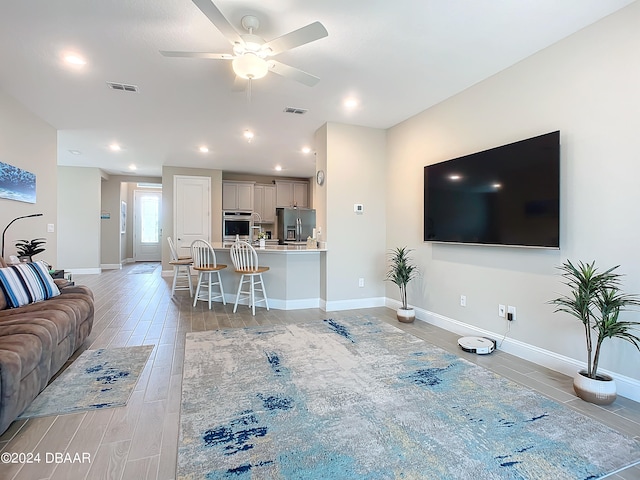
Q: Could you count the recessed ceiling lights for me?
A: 8